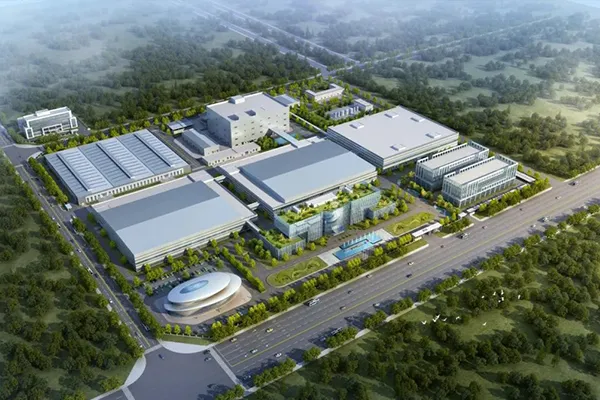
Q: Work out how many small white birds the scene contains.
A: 12